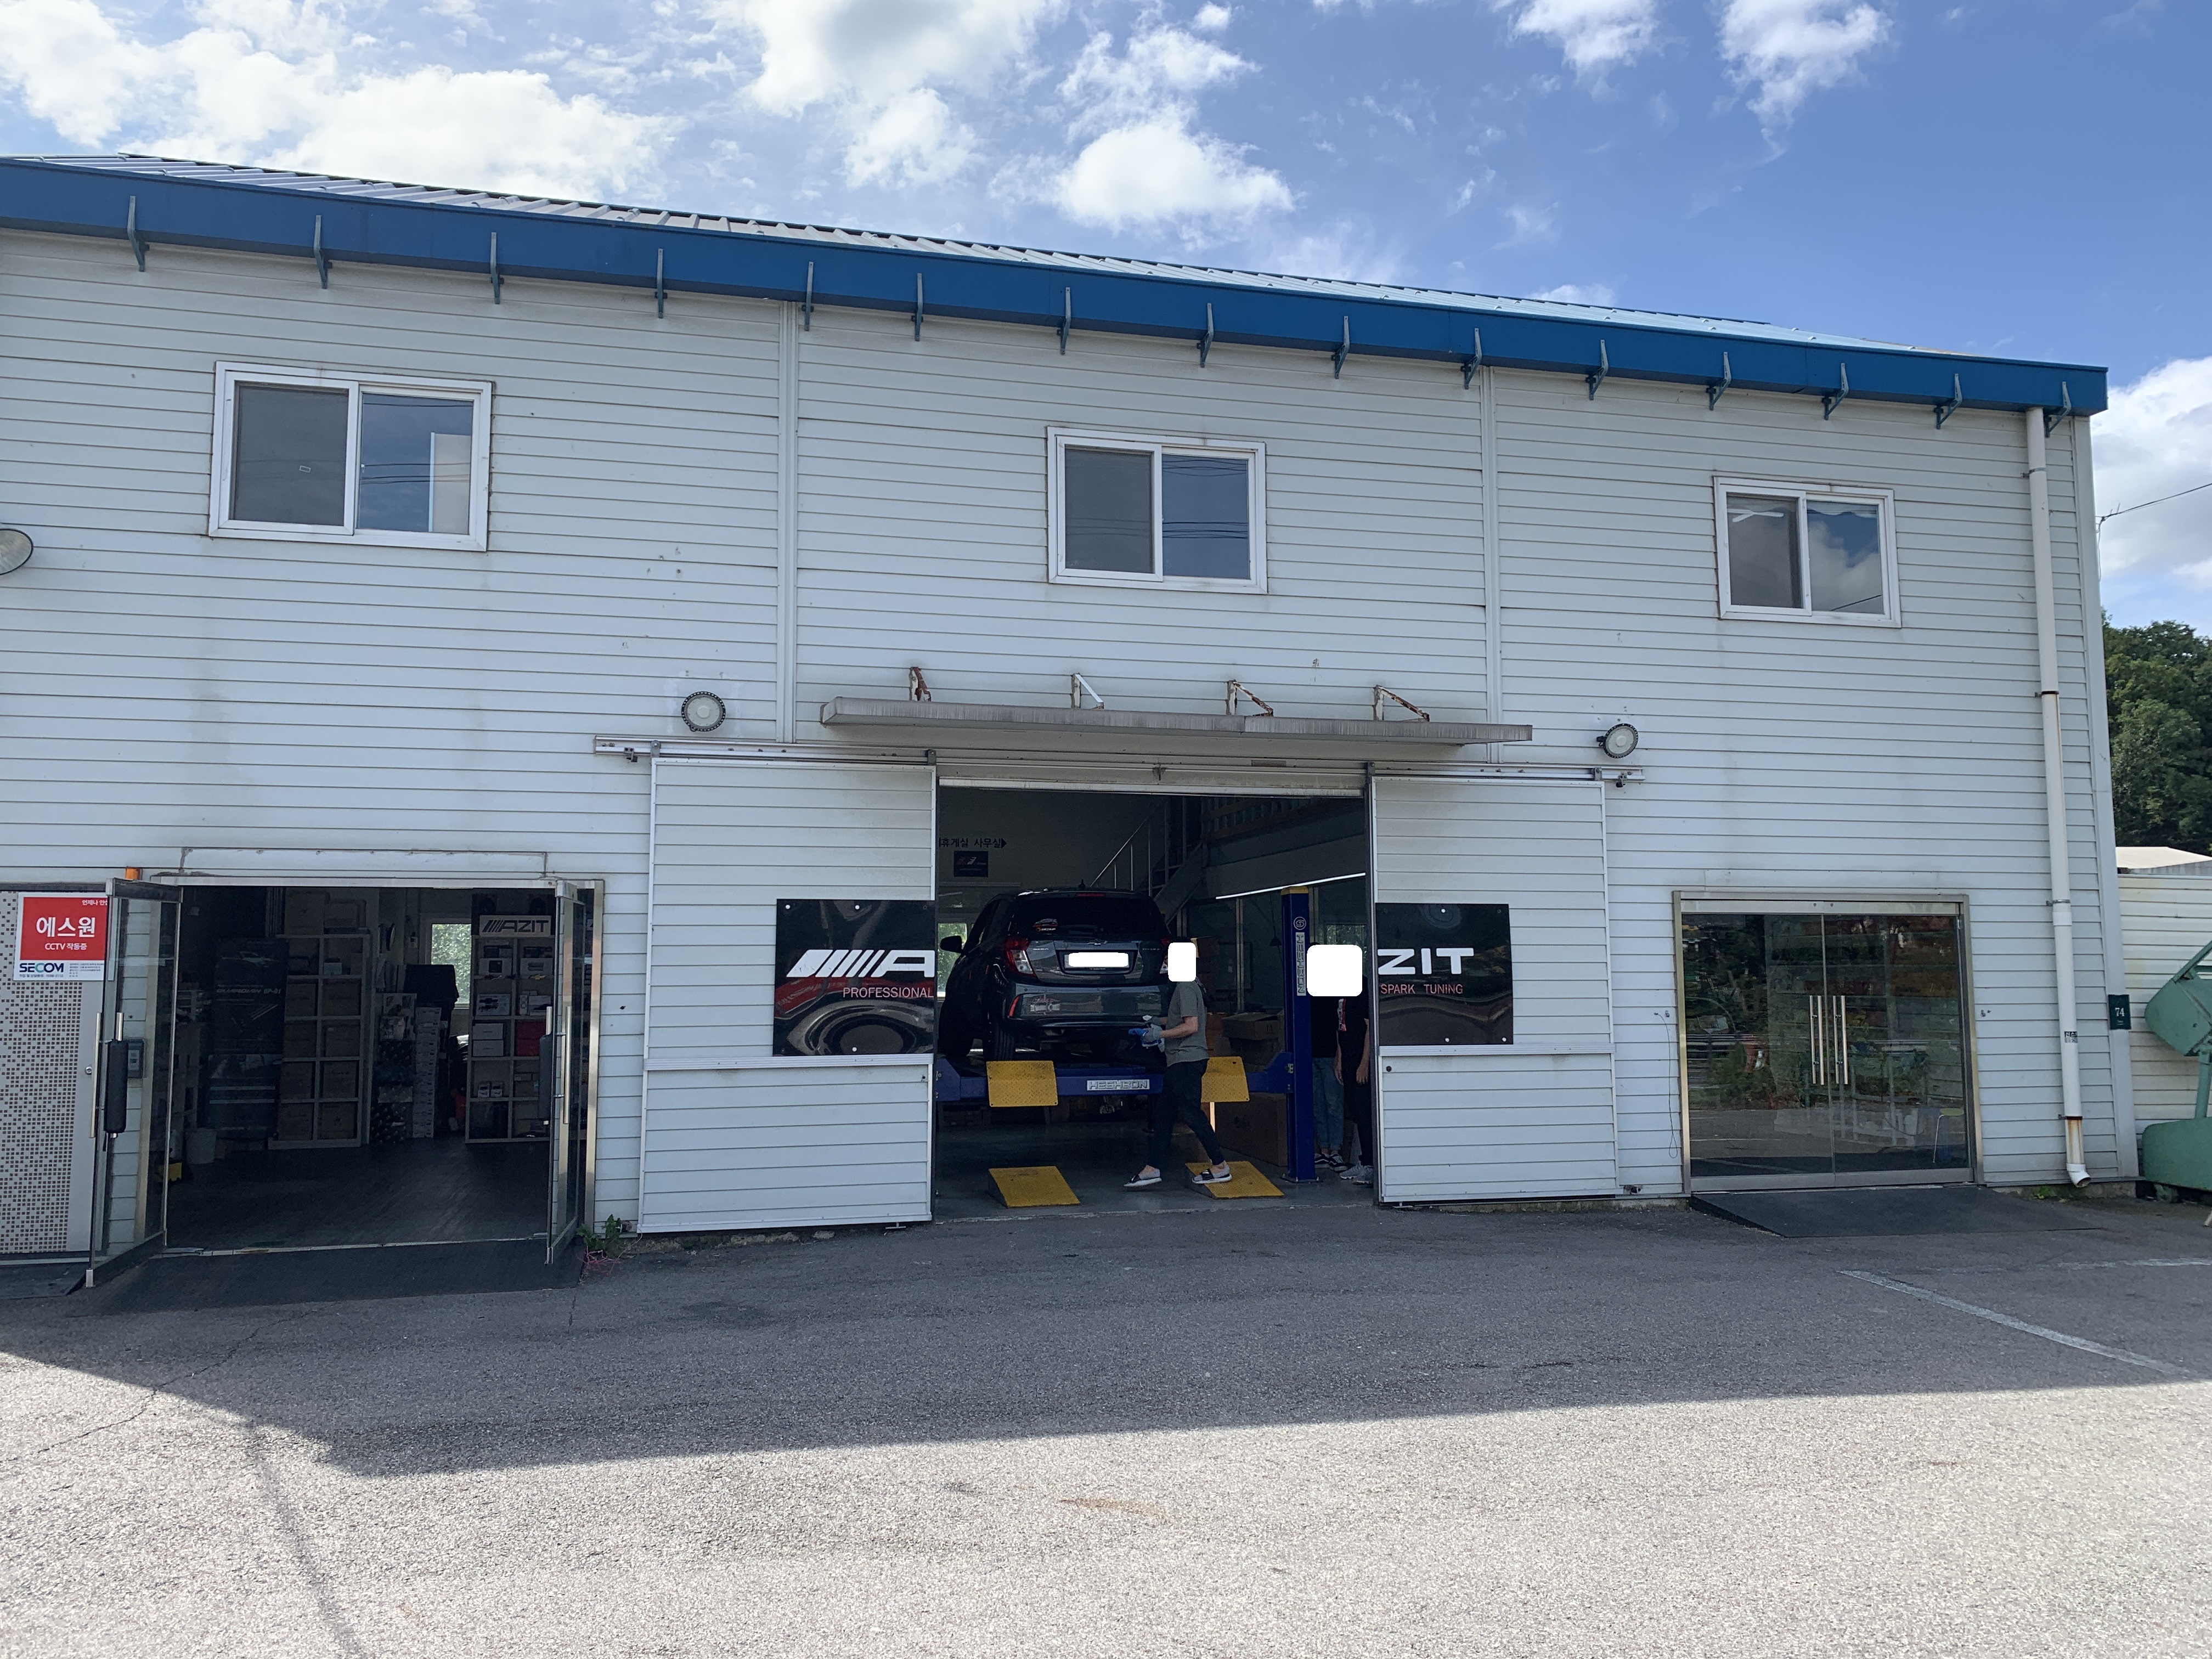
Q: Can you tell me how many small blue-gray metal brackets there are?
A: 15